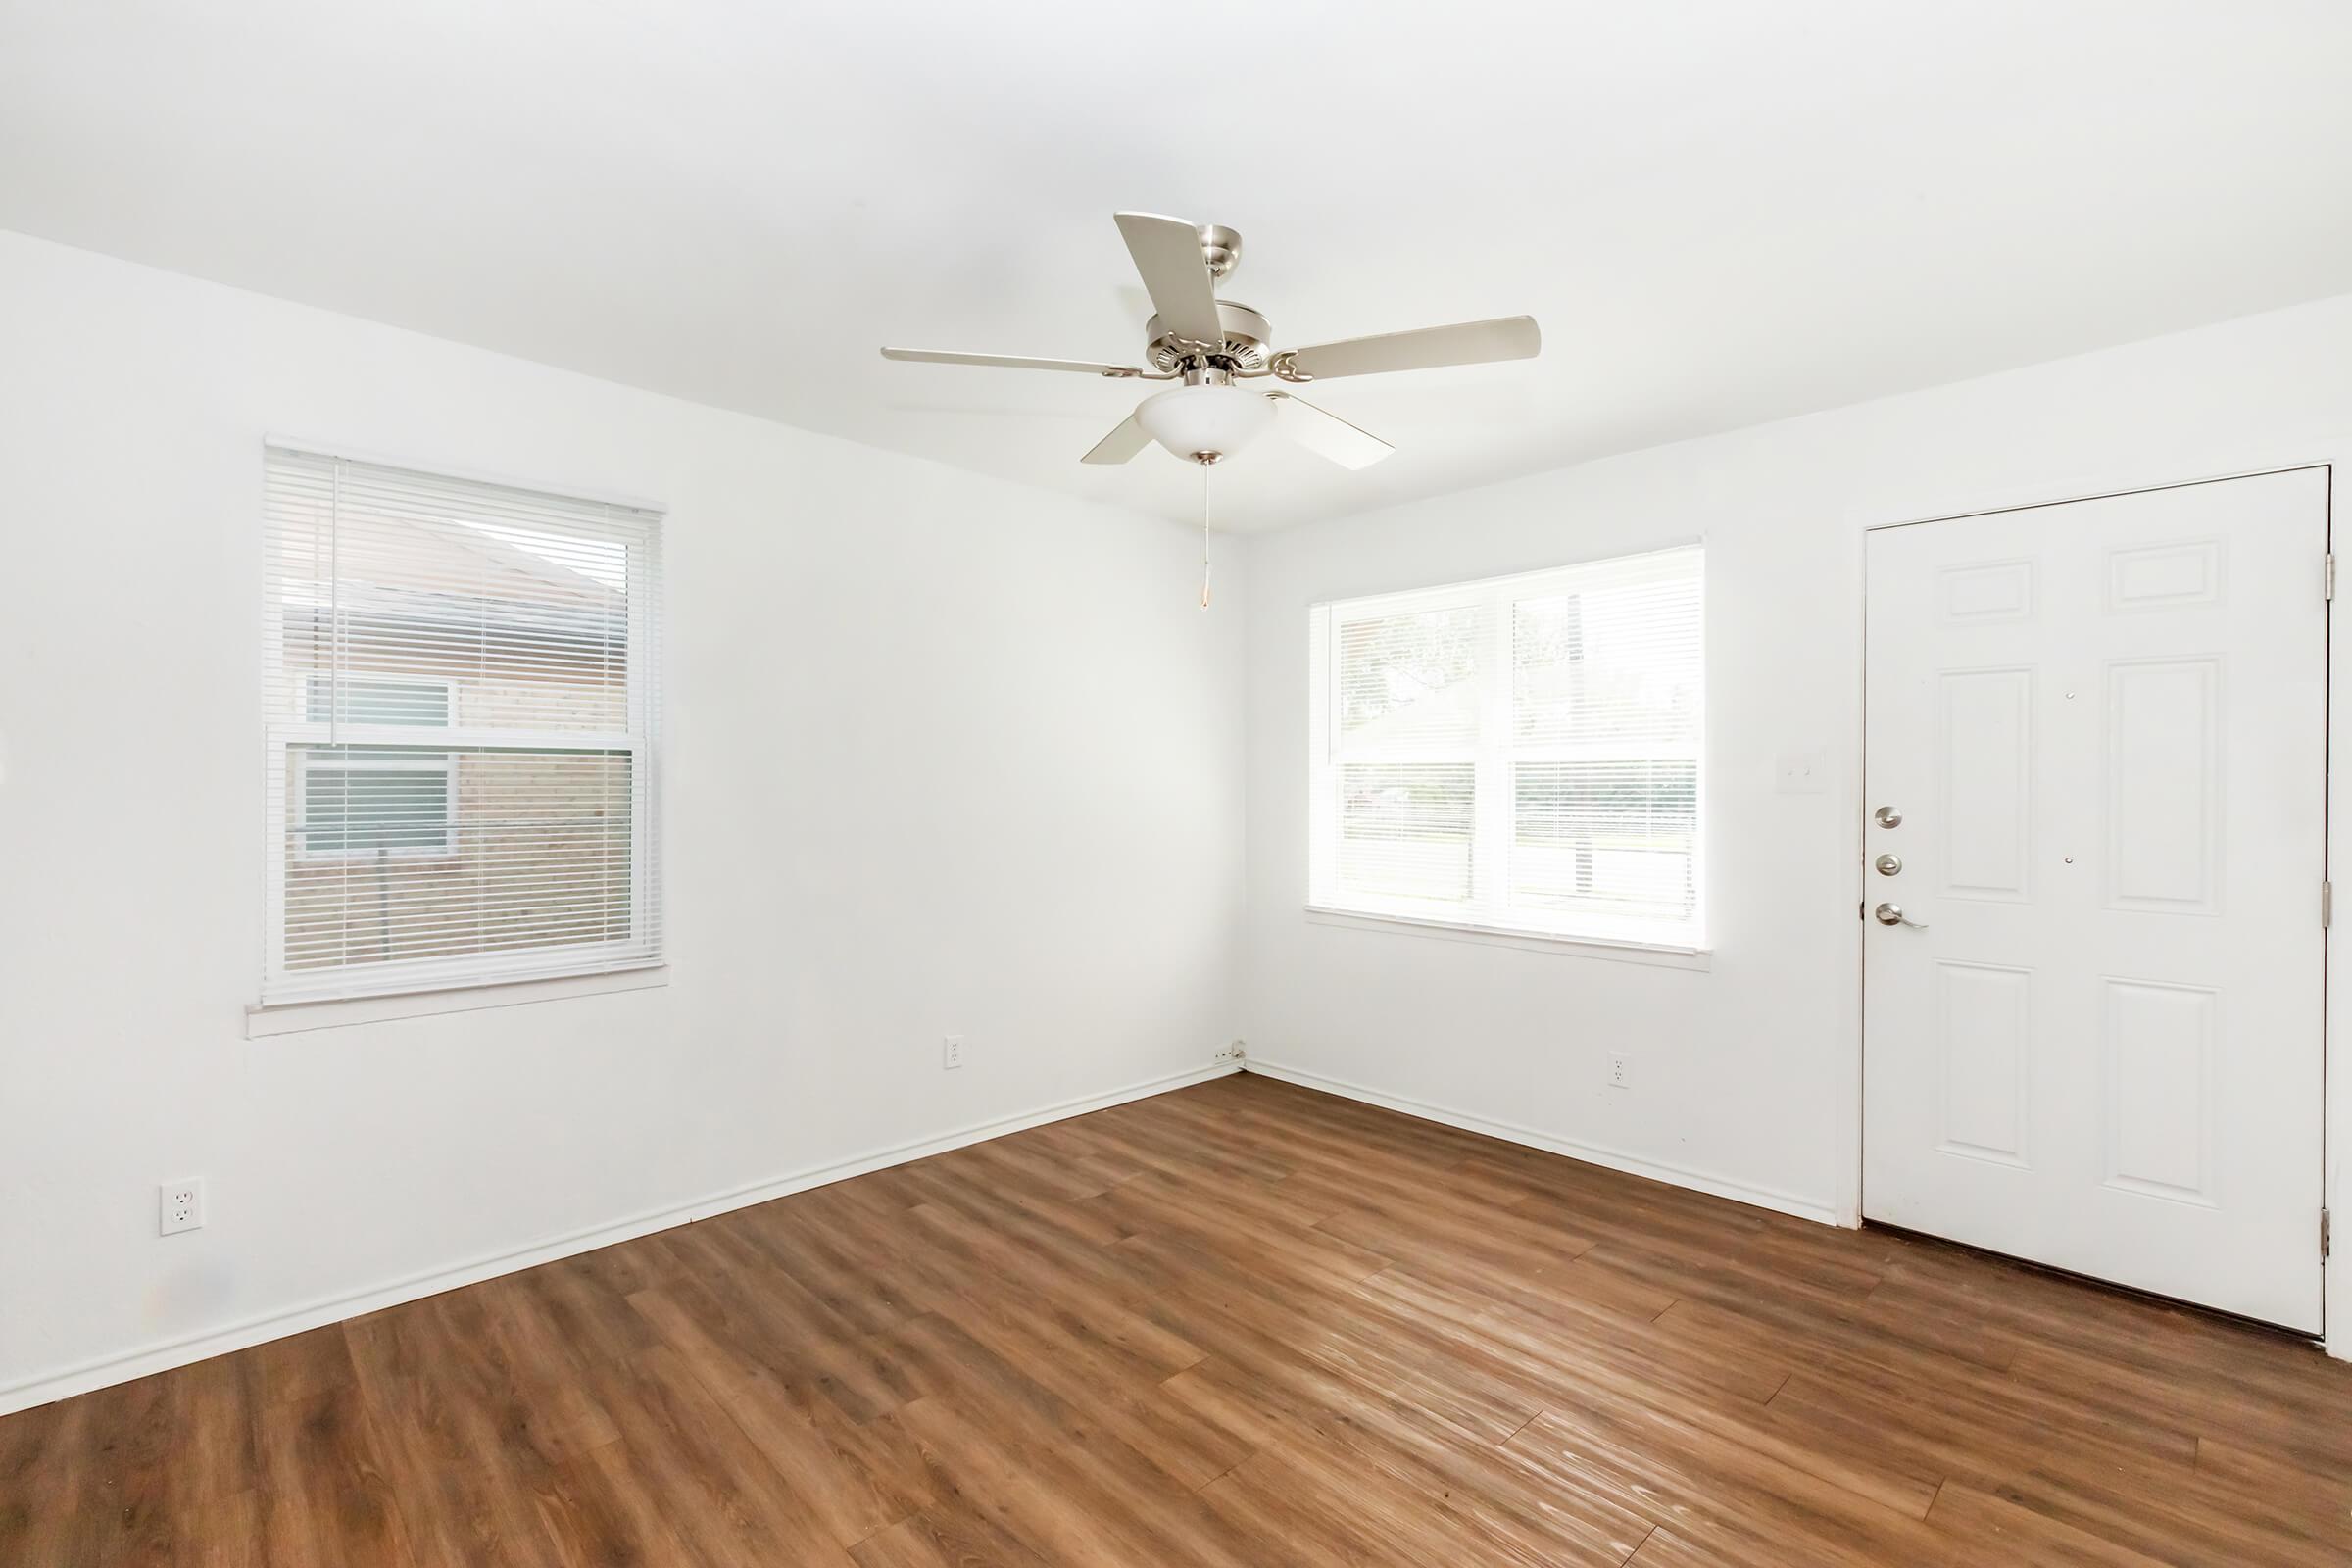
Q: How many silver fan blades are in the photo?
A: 5